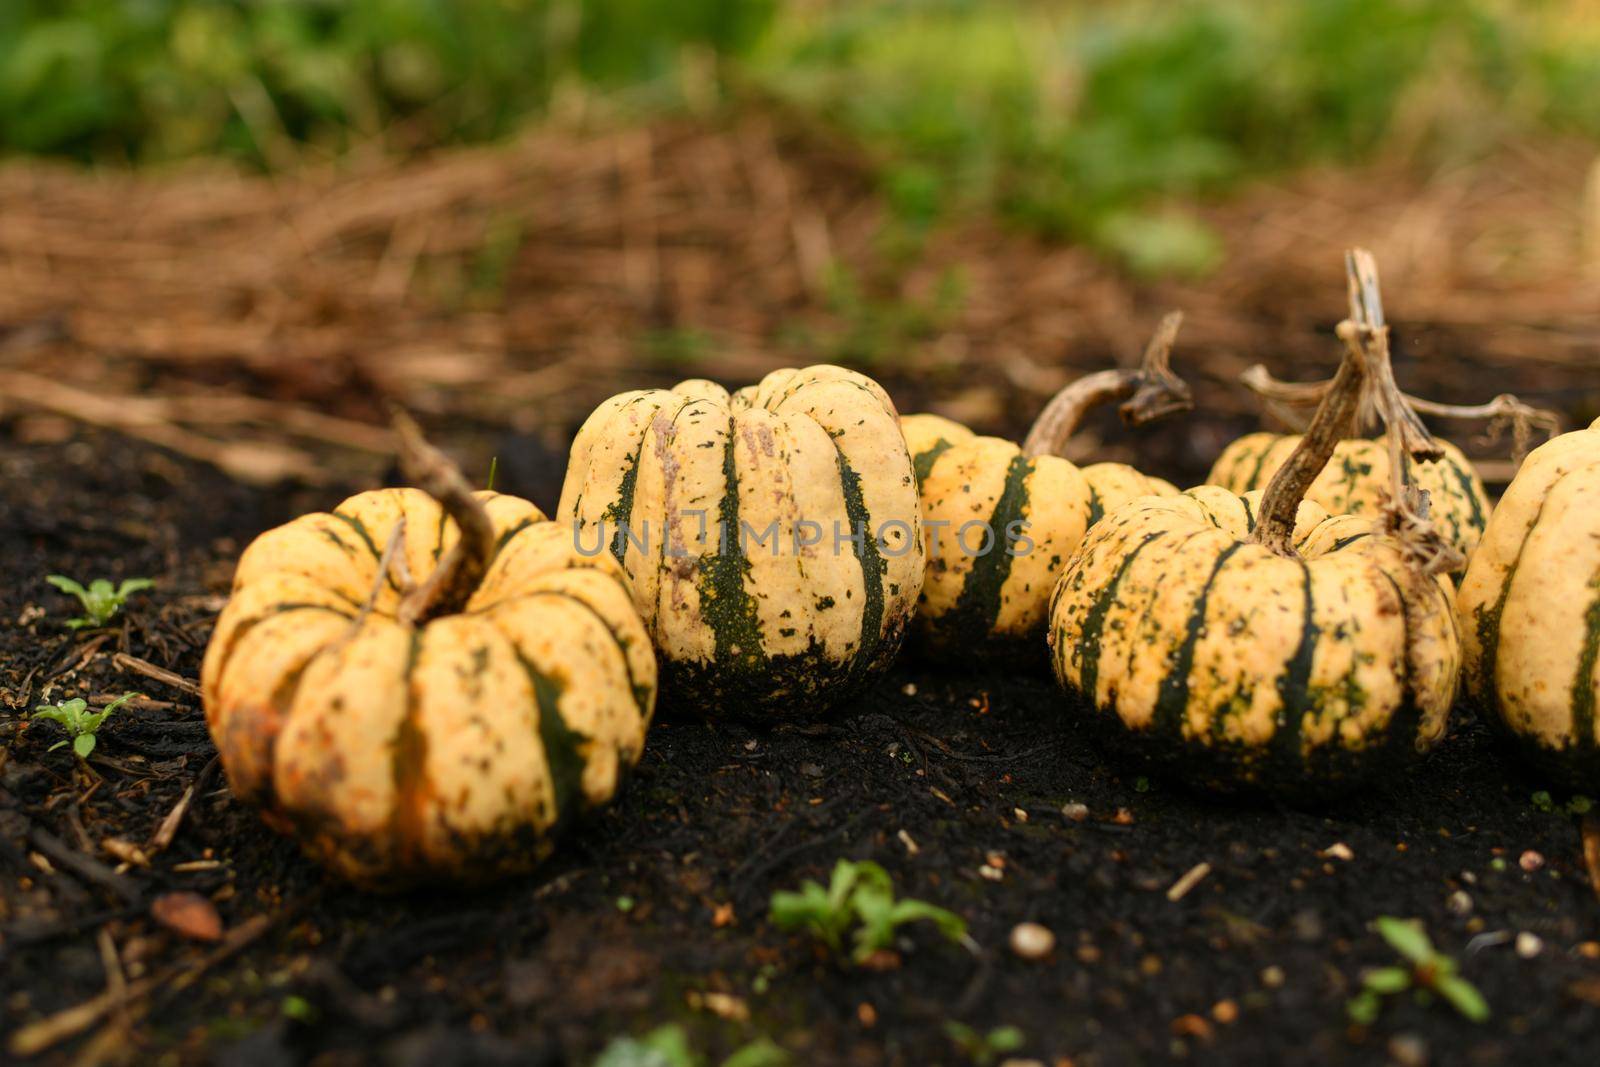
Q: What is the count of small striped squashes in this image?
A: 6